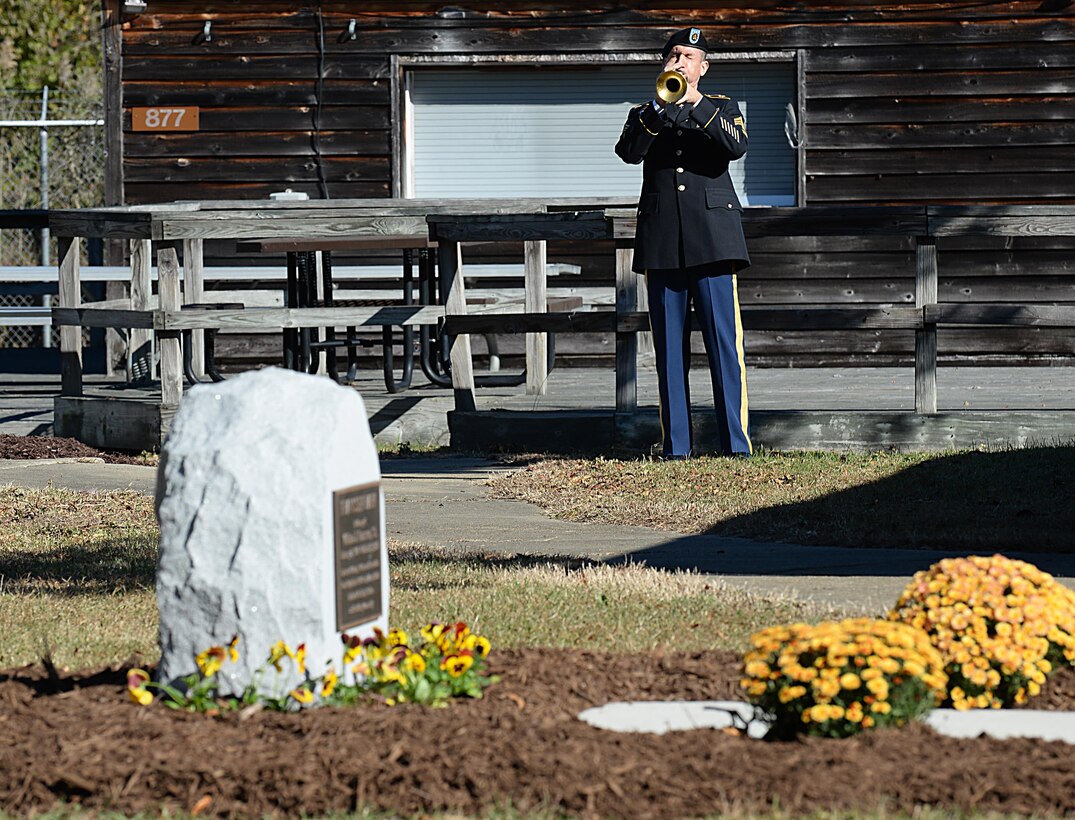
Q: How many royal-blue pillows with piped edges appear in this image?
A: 0